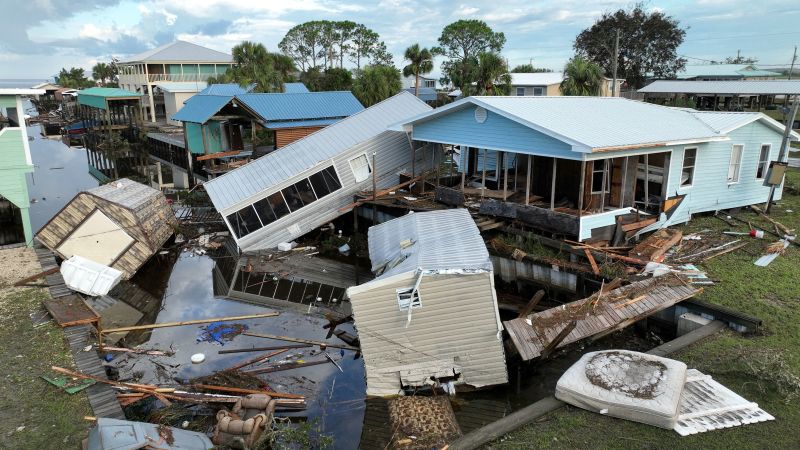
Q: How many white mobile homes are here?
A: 2